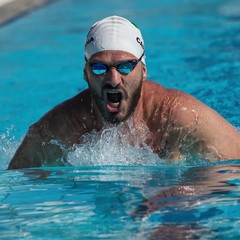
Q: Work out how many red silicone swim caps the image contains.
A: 0